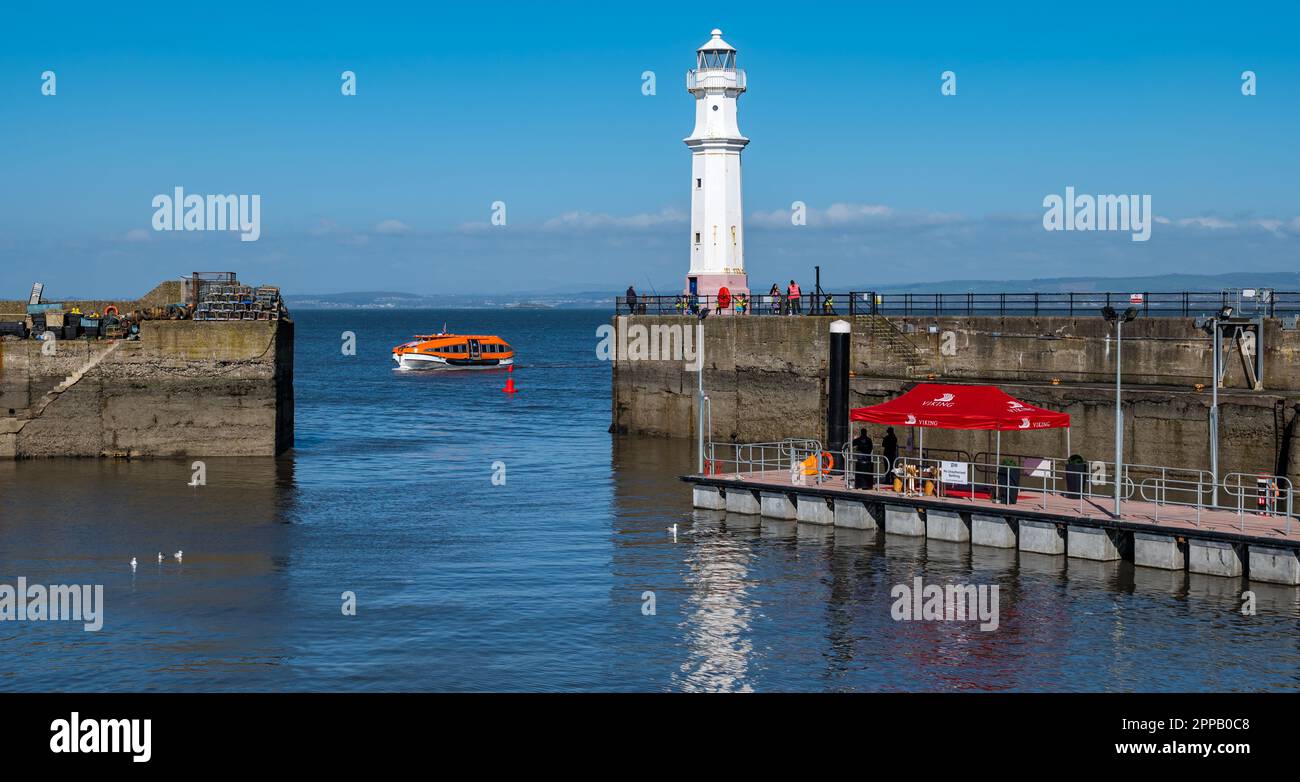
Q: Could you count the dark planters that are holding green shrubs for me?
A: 2